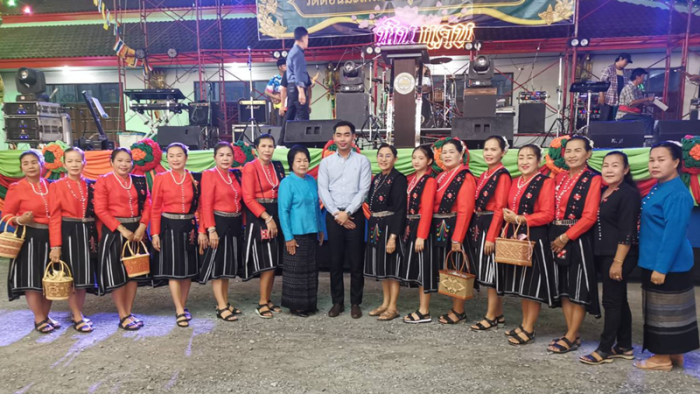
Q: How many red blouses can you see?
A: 11